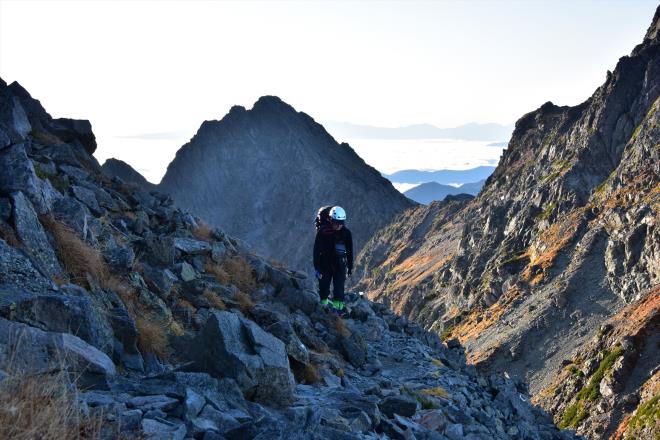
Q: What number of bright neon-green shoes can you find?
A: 2